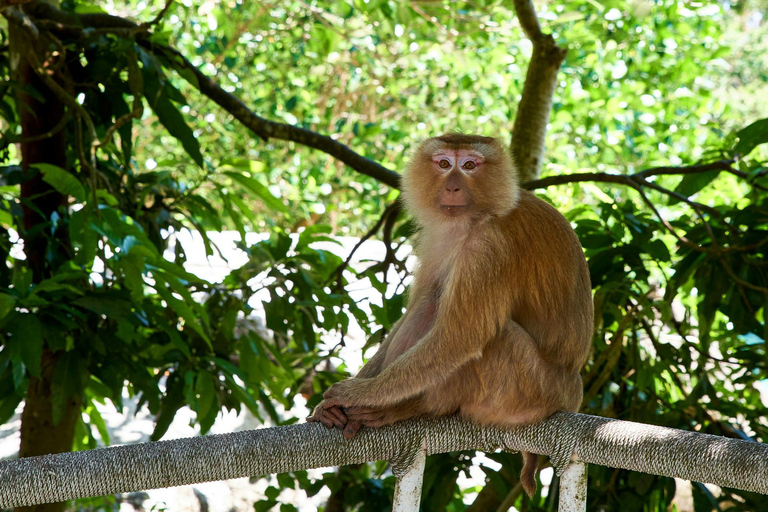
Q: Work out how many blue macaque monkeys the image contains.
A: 0